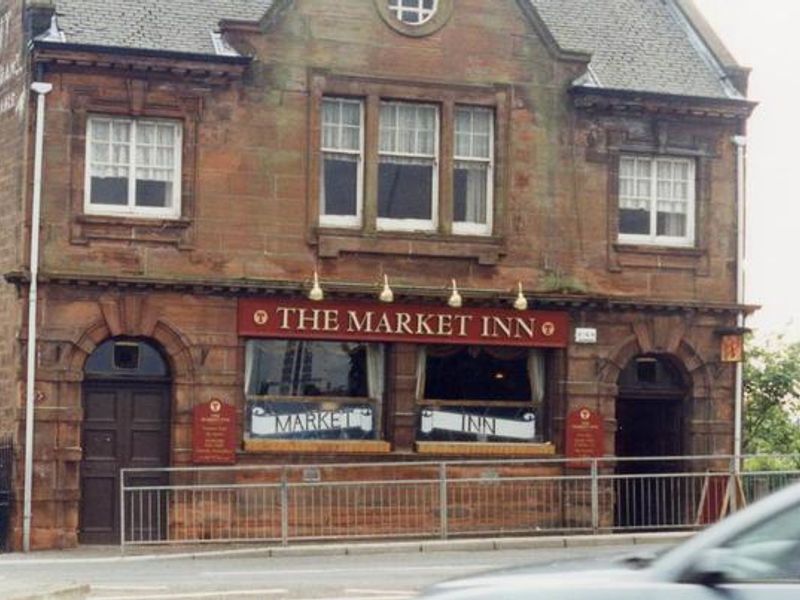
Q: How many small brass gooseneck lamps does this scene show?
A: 4